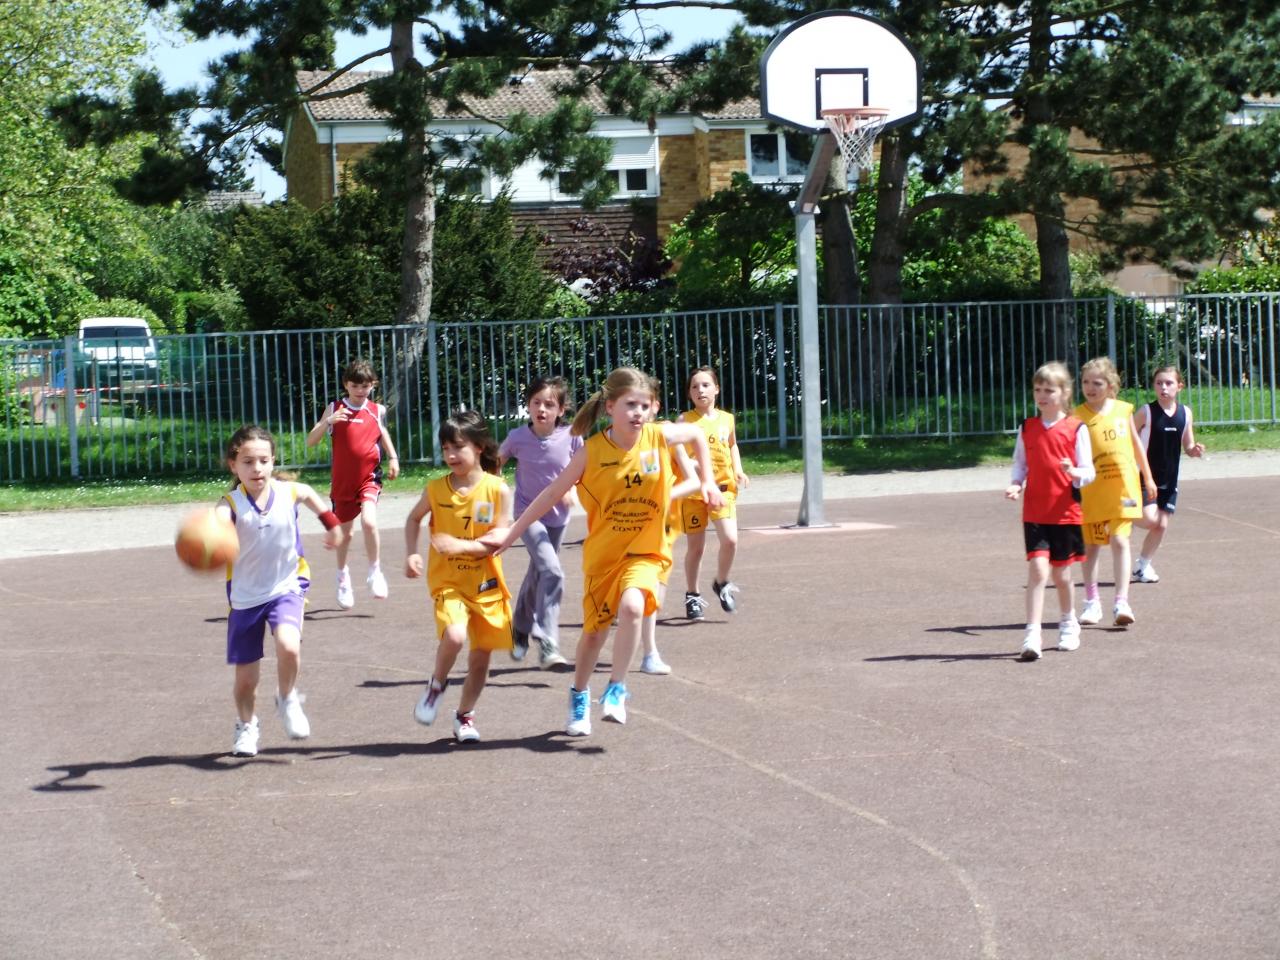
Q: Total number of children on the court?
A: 10